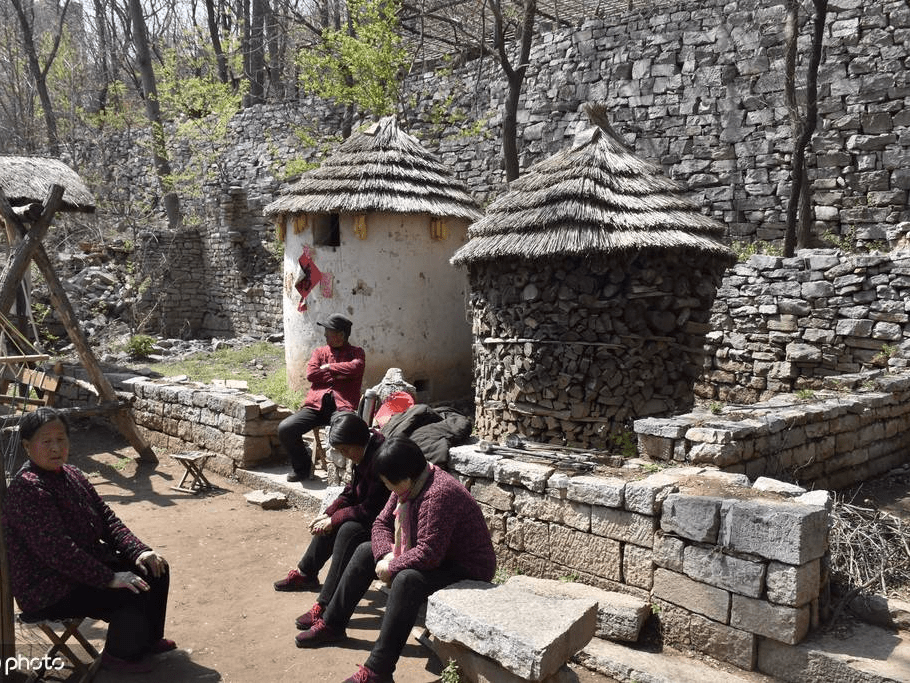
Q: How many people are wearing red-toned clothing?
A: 4